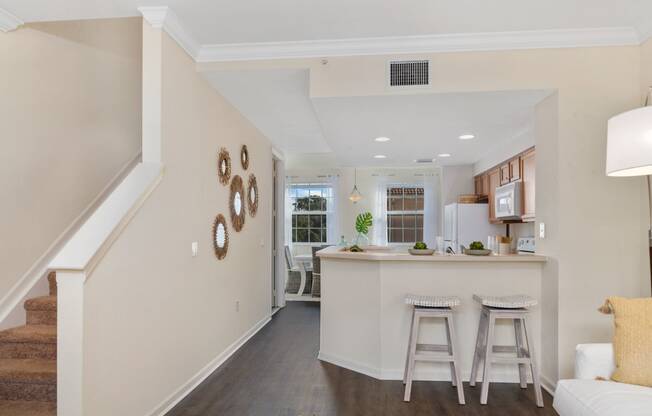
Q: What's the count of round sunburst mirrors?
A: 5